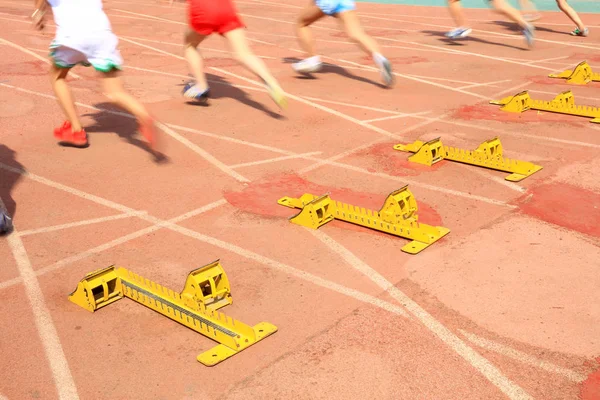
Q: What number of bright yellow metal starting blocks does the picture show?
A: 5